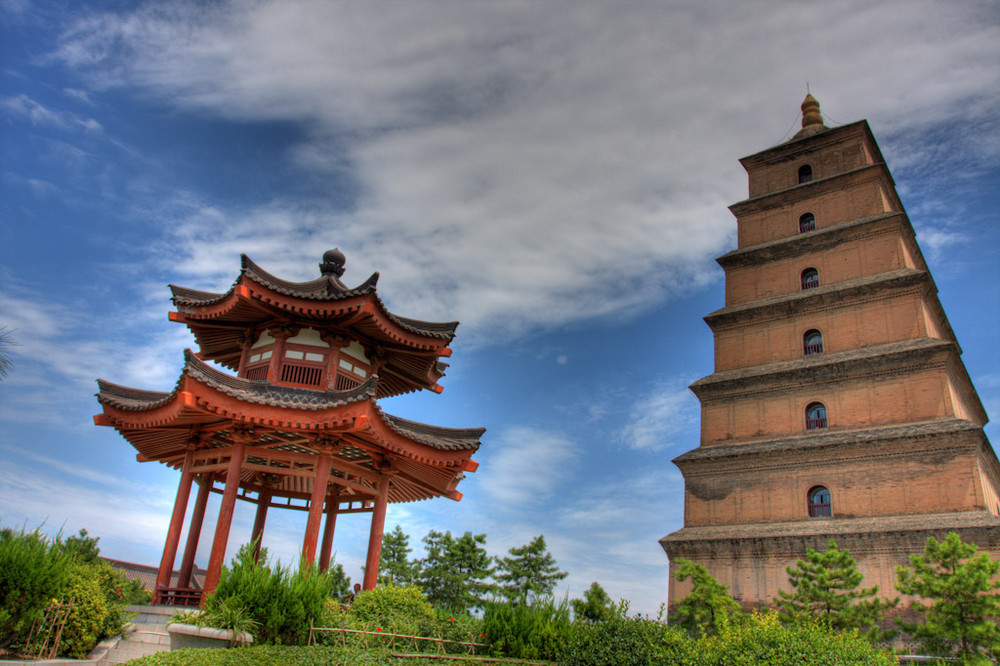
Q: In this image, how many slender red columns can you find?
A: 7